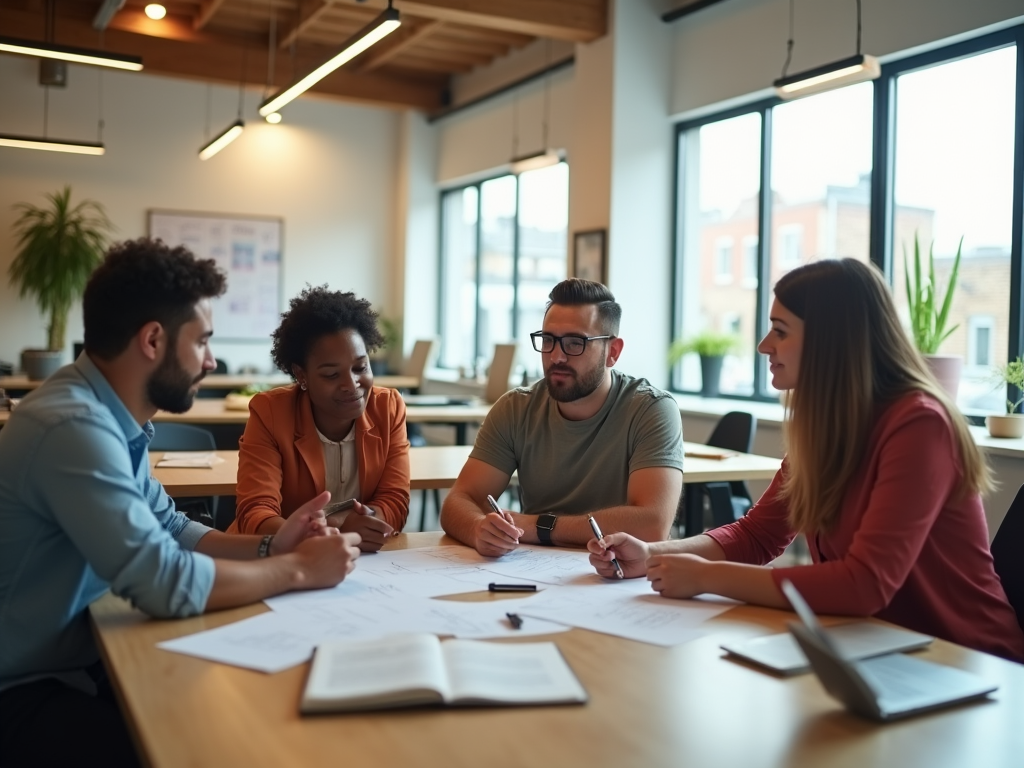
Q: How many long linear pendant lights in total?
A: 6